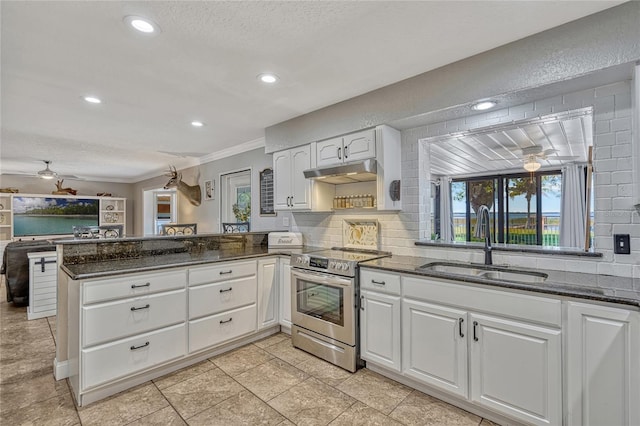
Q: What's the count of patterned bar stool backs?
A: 3